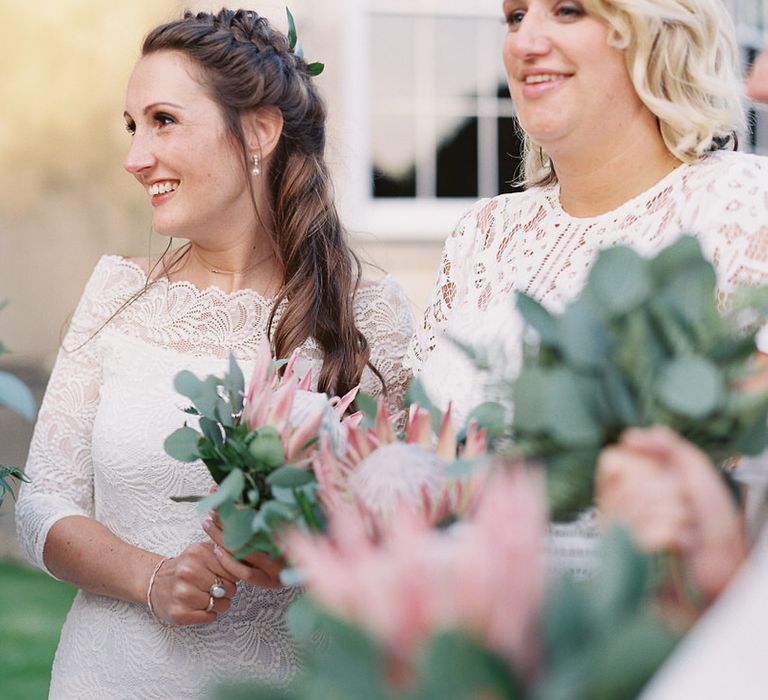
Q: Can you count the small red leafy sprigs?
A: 0